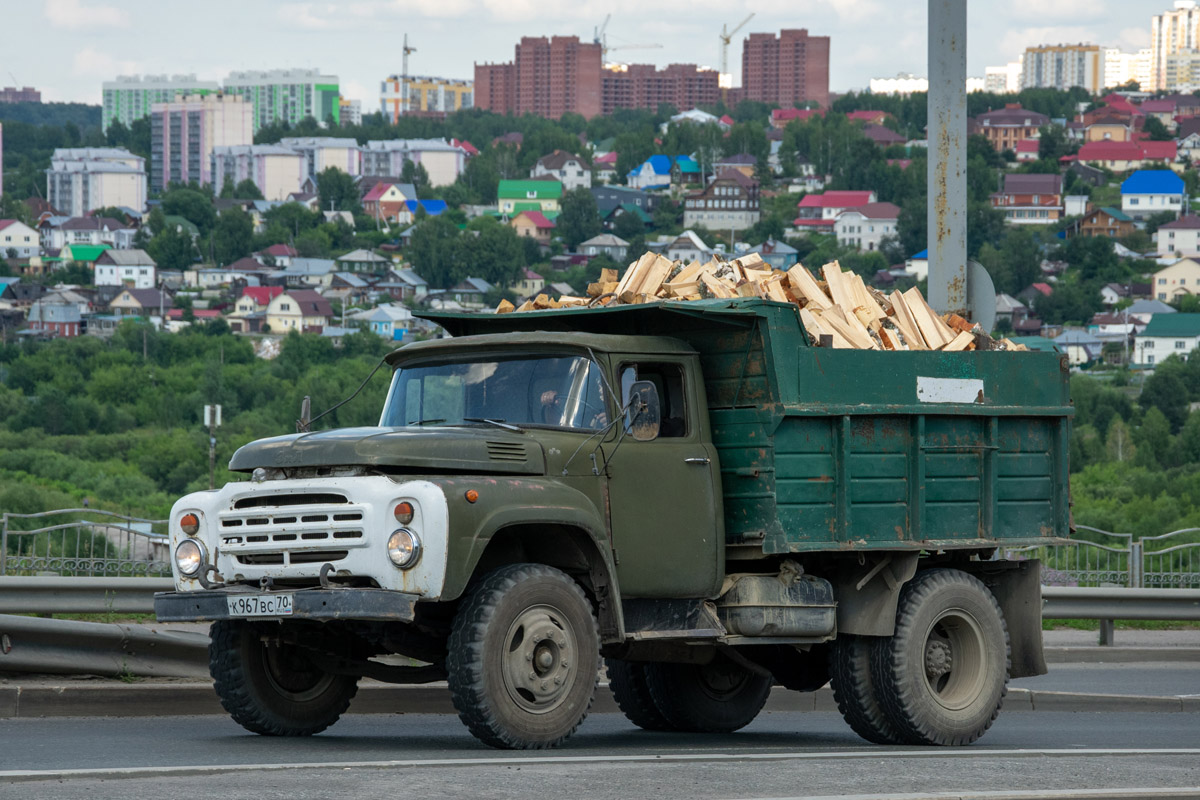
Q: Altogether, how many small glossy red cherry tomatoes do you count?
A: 0